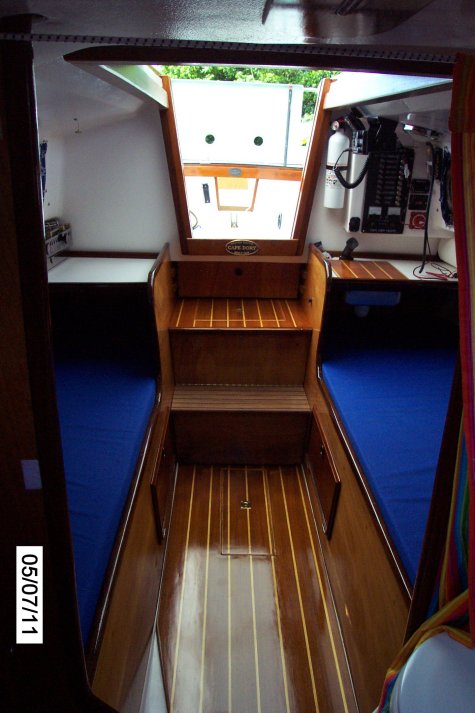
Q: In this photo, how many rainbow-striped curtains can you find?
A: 1